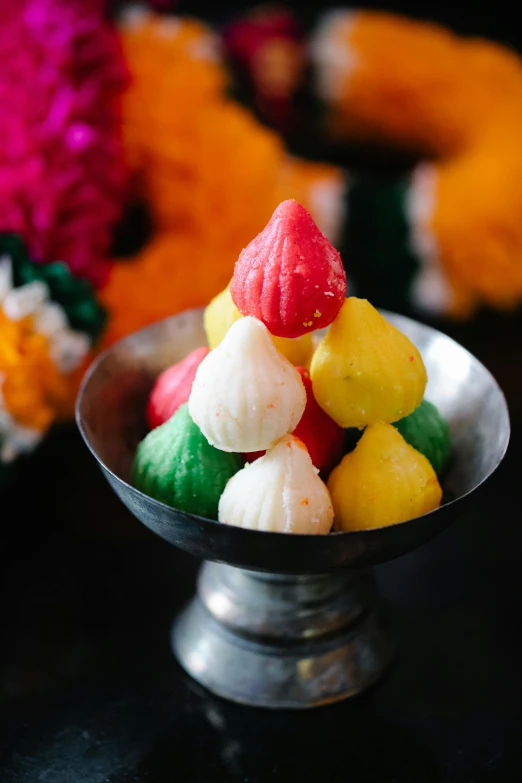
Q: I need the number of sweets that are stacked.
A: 10